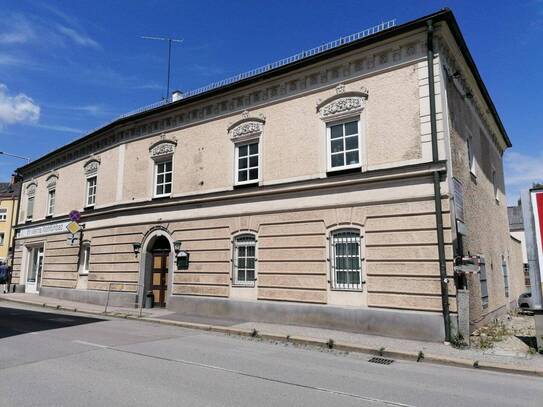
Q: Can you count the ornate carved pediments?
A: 6